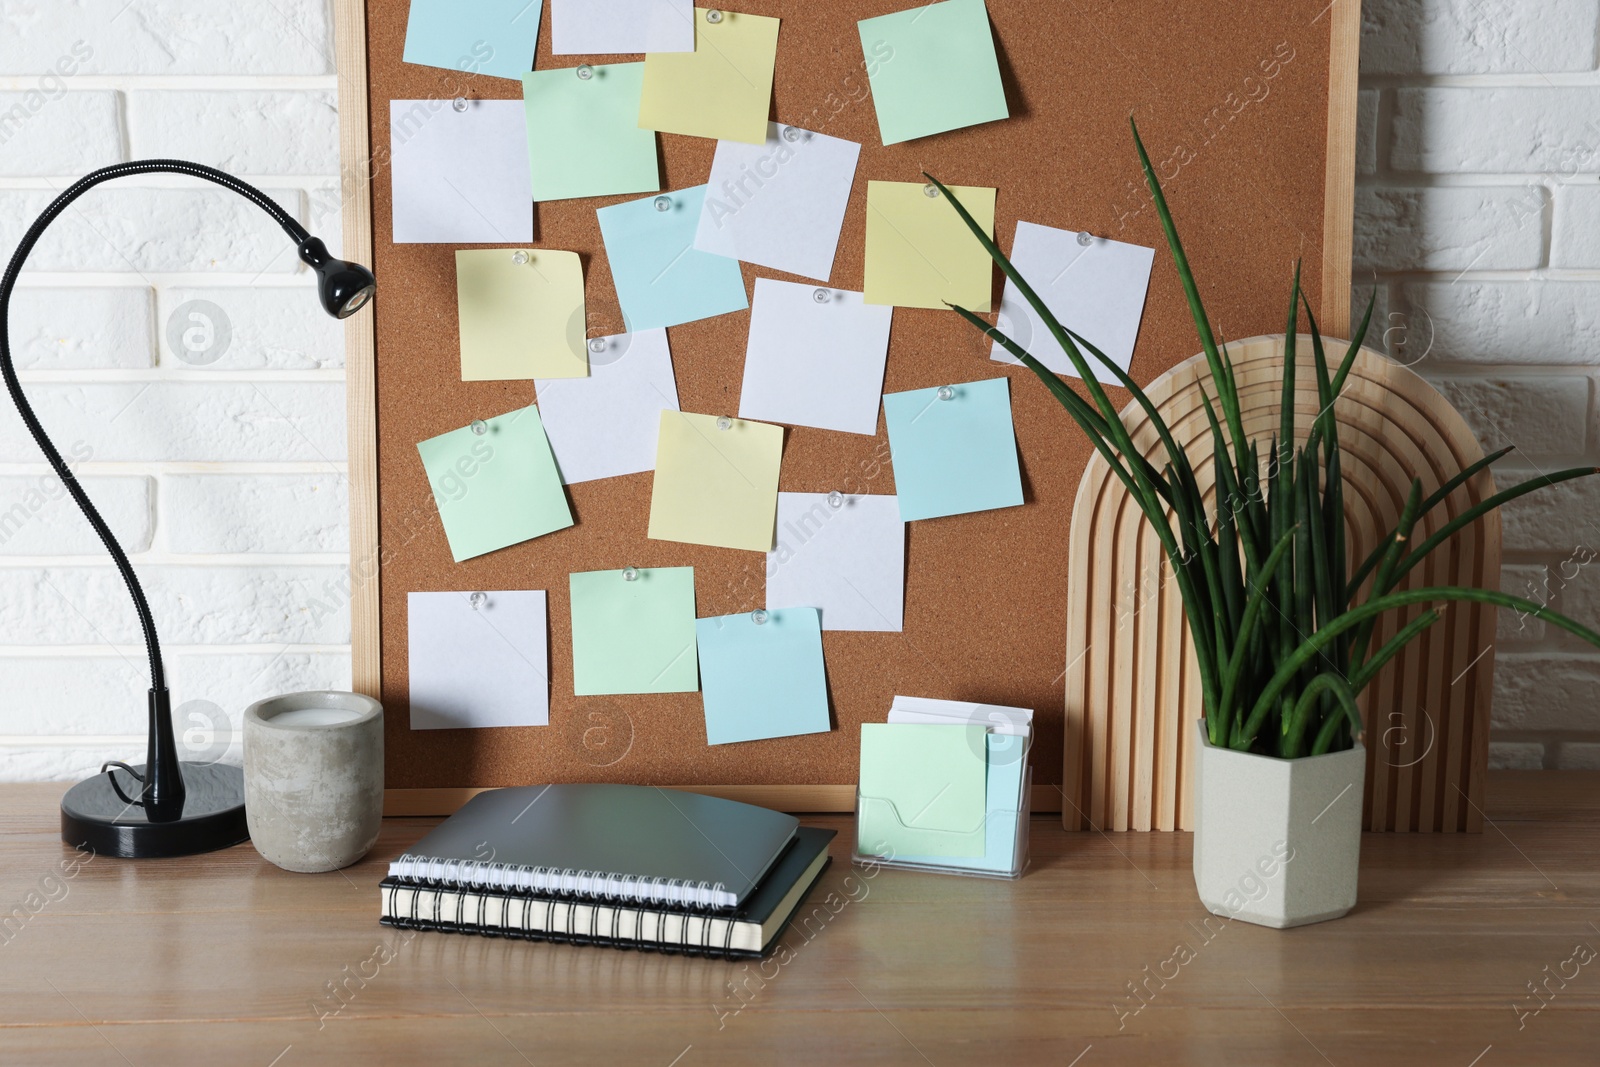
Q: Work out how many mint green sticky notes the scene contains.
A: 5